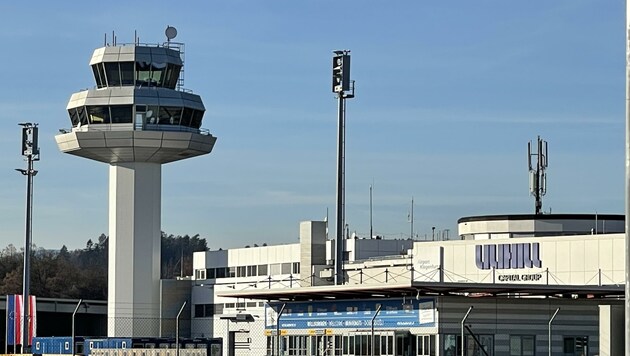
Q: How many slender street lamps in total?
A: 2